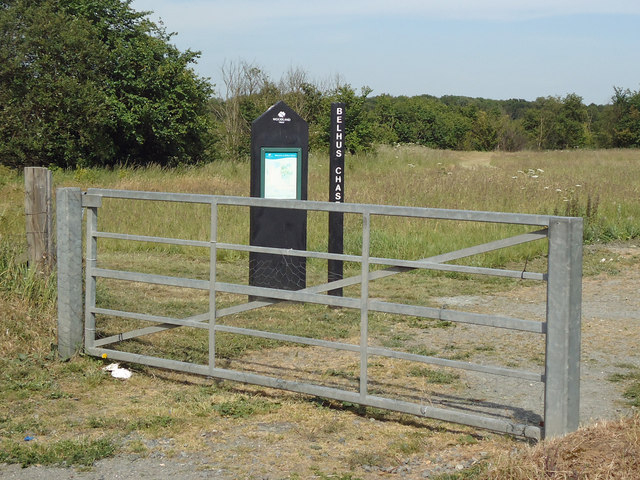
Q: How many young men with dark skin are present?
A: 0